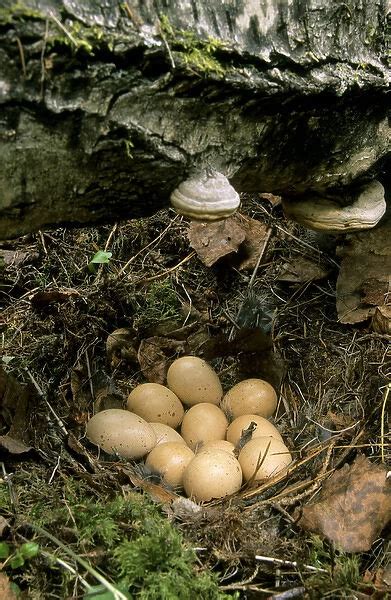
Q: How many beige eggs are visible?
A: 11